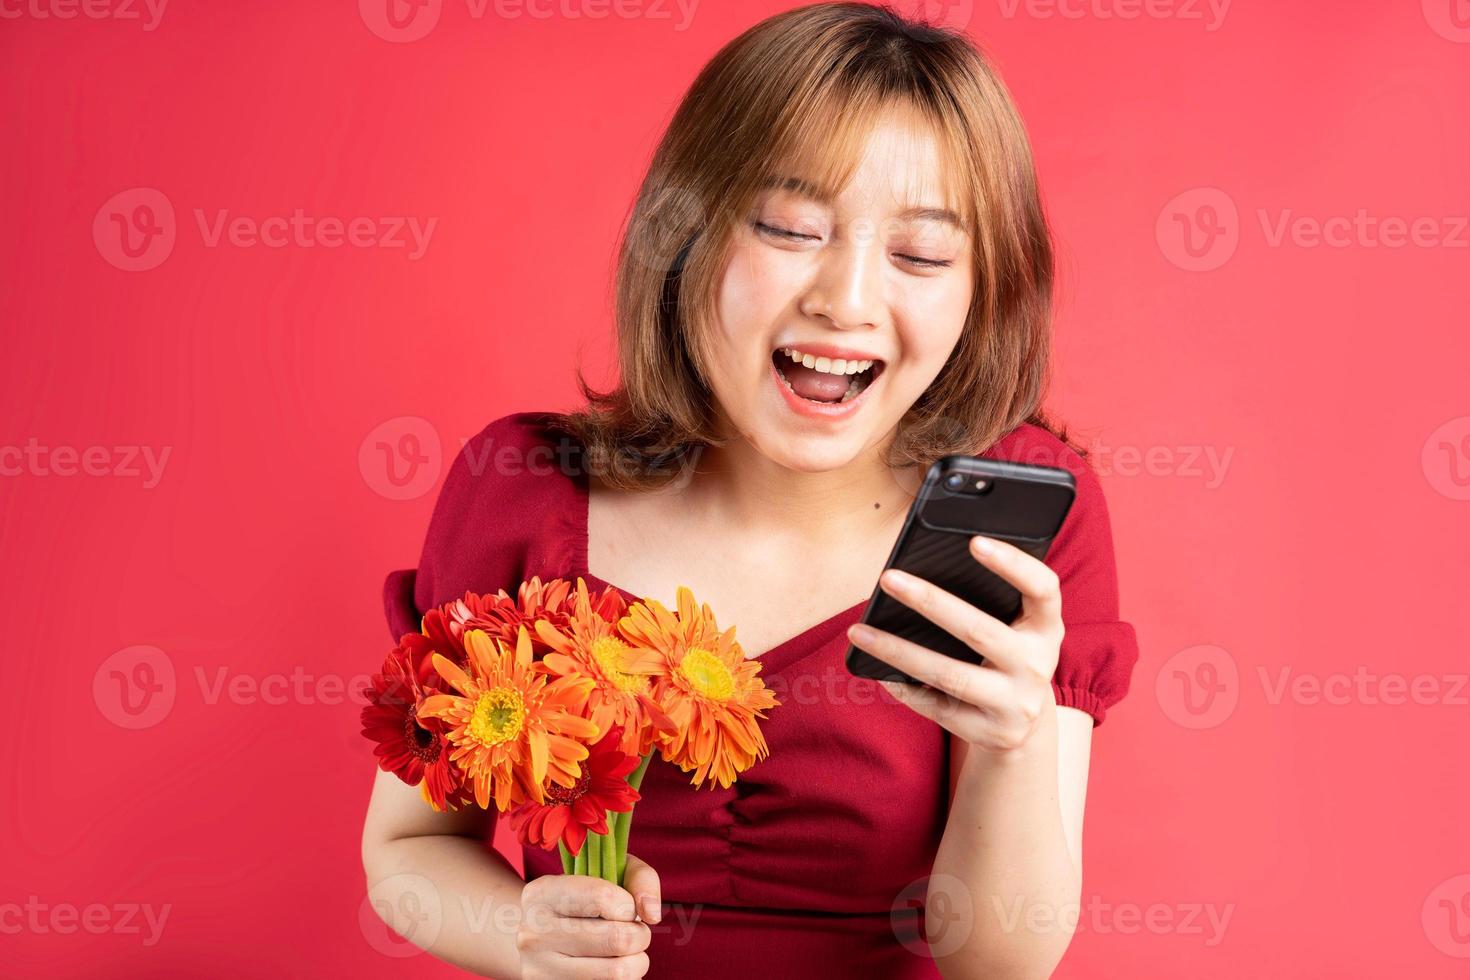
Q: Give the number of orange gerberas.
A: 3